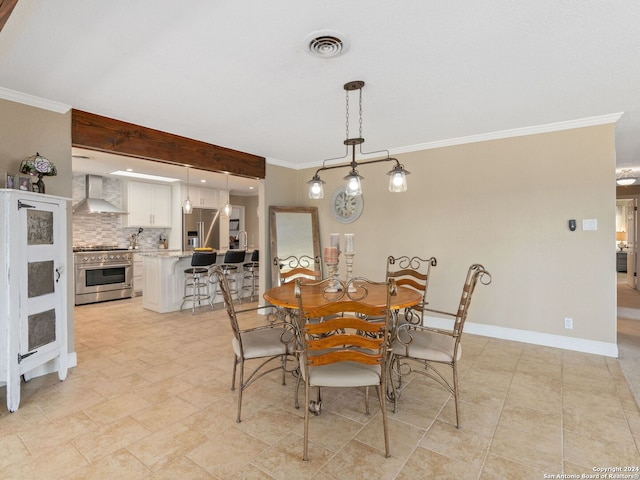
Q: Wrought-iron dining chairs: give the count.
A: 5